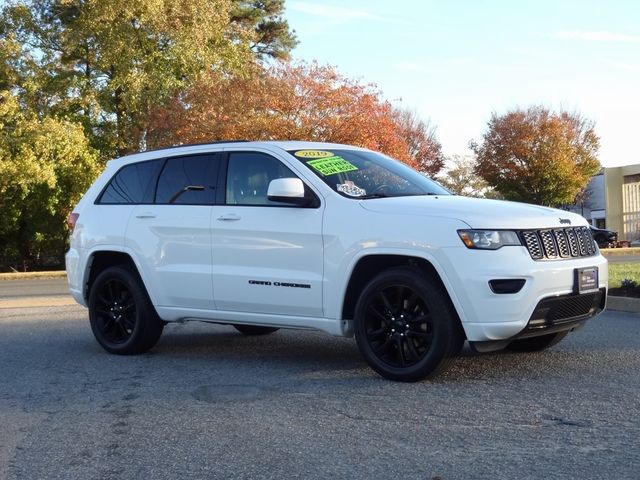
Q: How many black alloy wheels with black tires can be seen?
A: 2